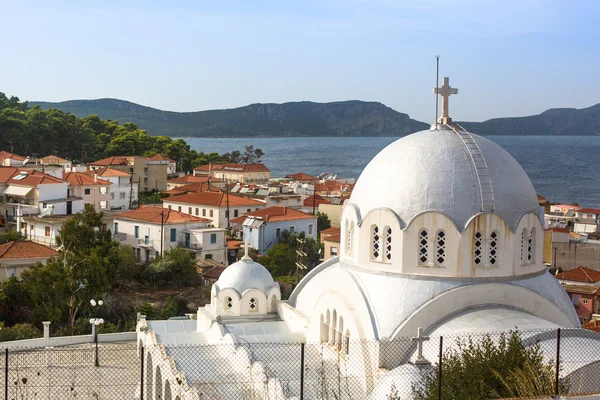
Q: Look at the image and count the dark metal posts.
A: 5